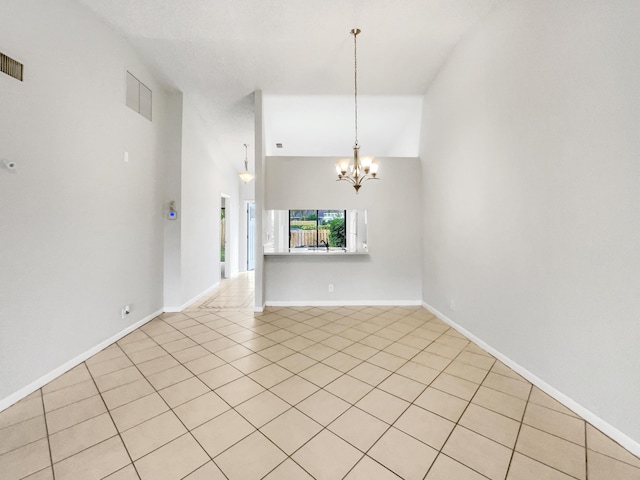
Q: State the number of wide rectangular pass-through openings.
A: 1